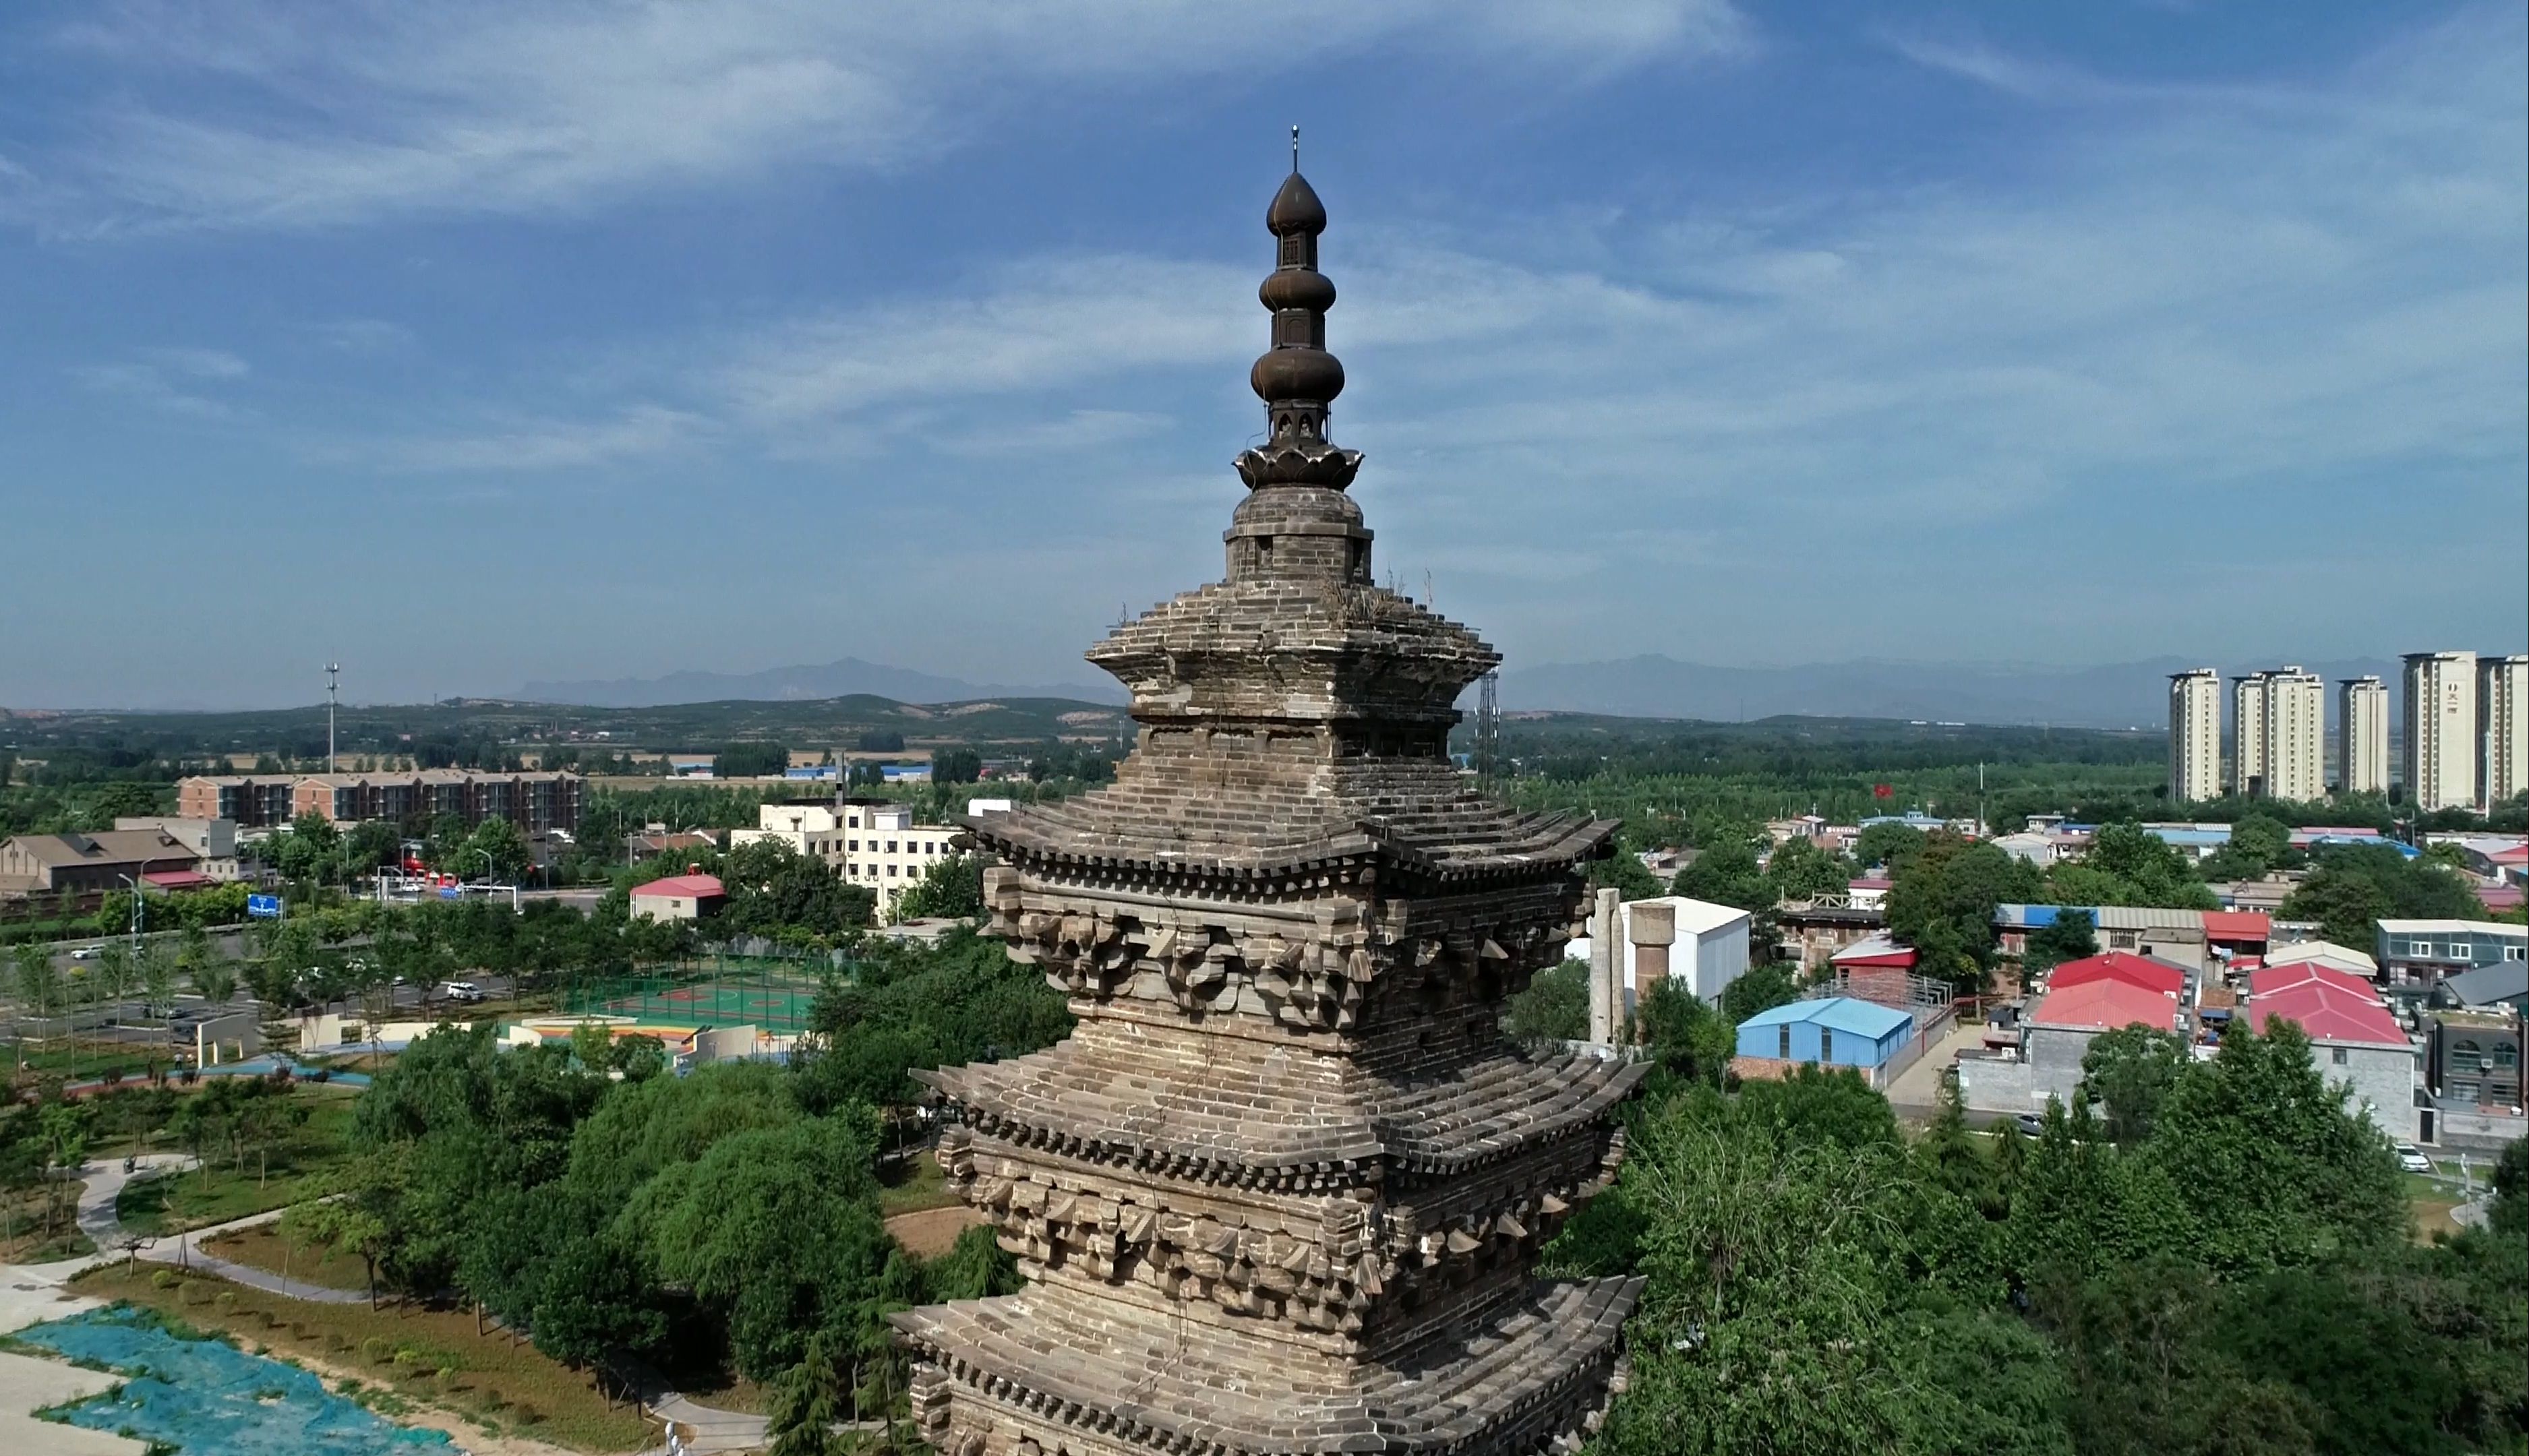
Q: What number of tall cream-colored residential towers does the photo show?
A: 6